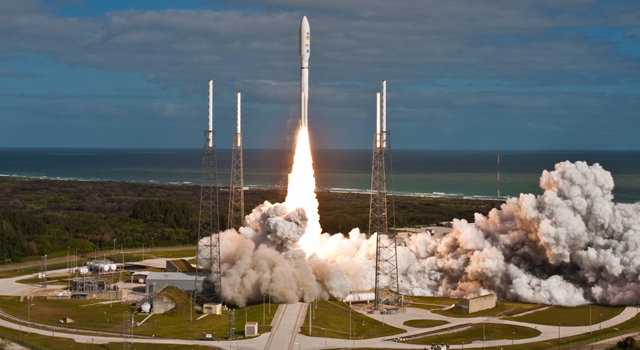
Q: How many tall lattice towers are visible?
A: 4